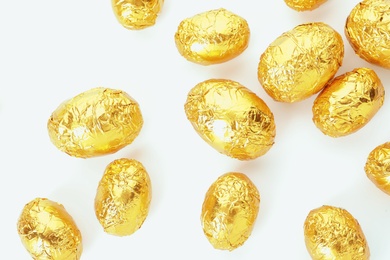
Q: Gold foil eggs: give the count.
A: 13